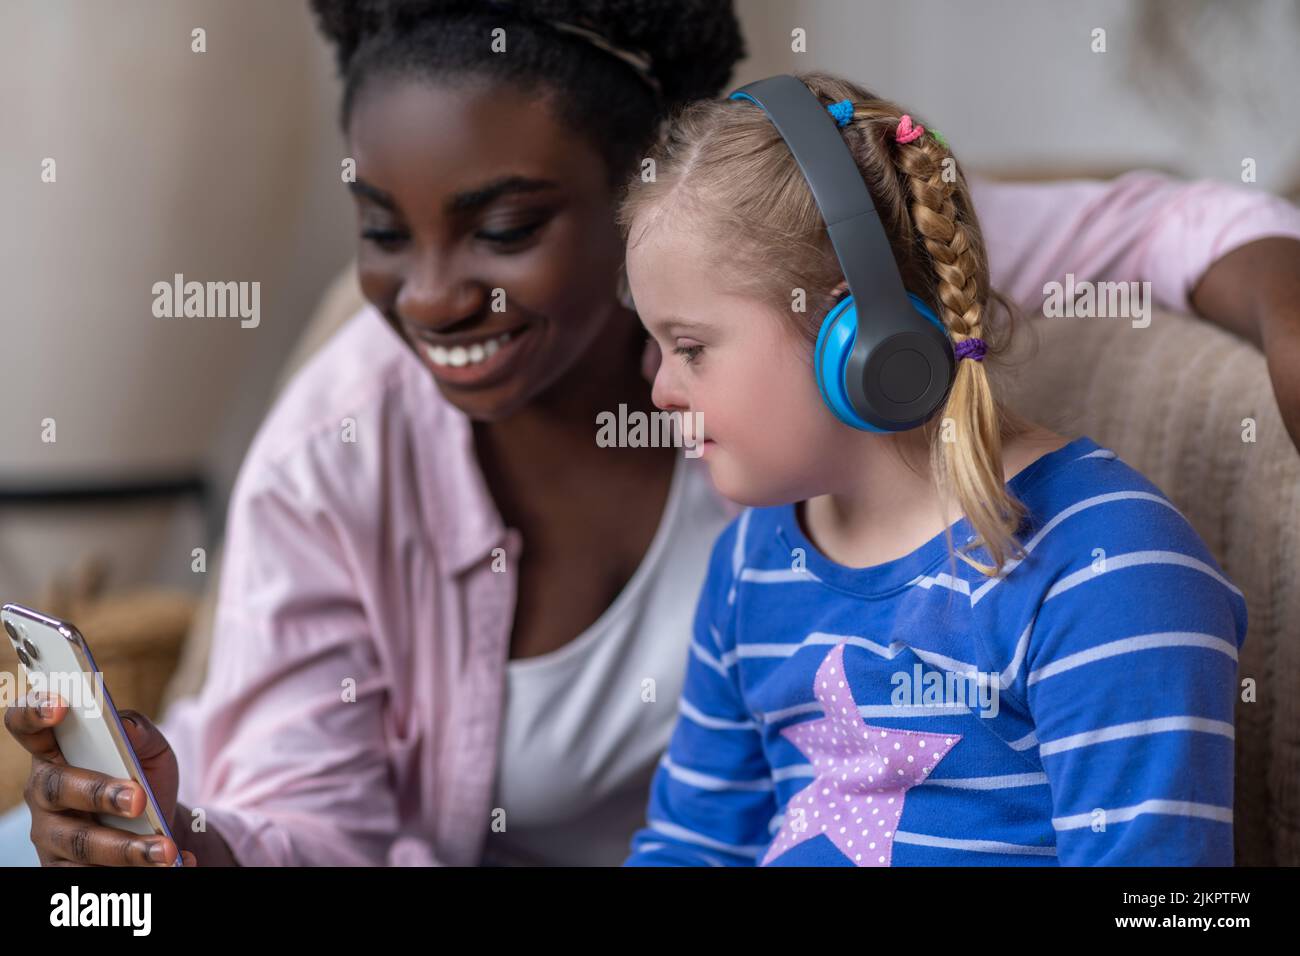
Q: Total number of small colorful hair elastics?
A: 4